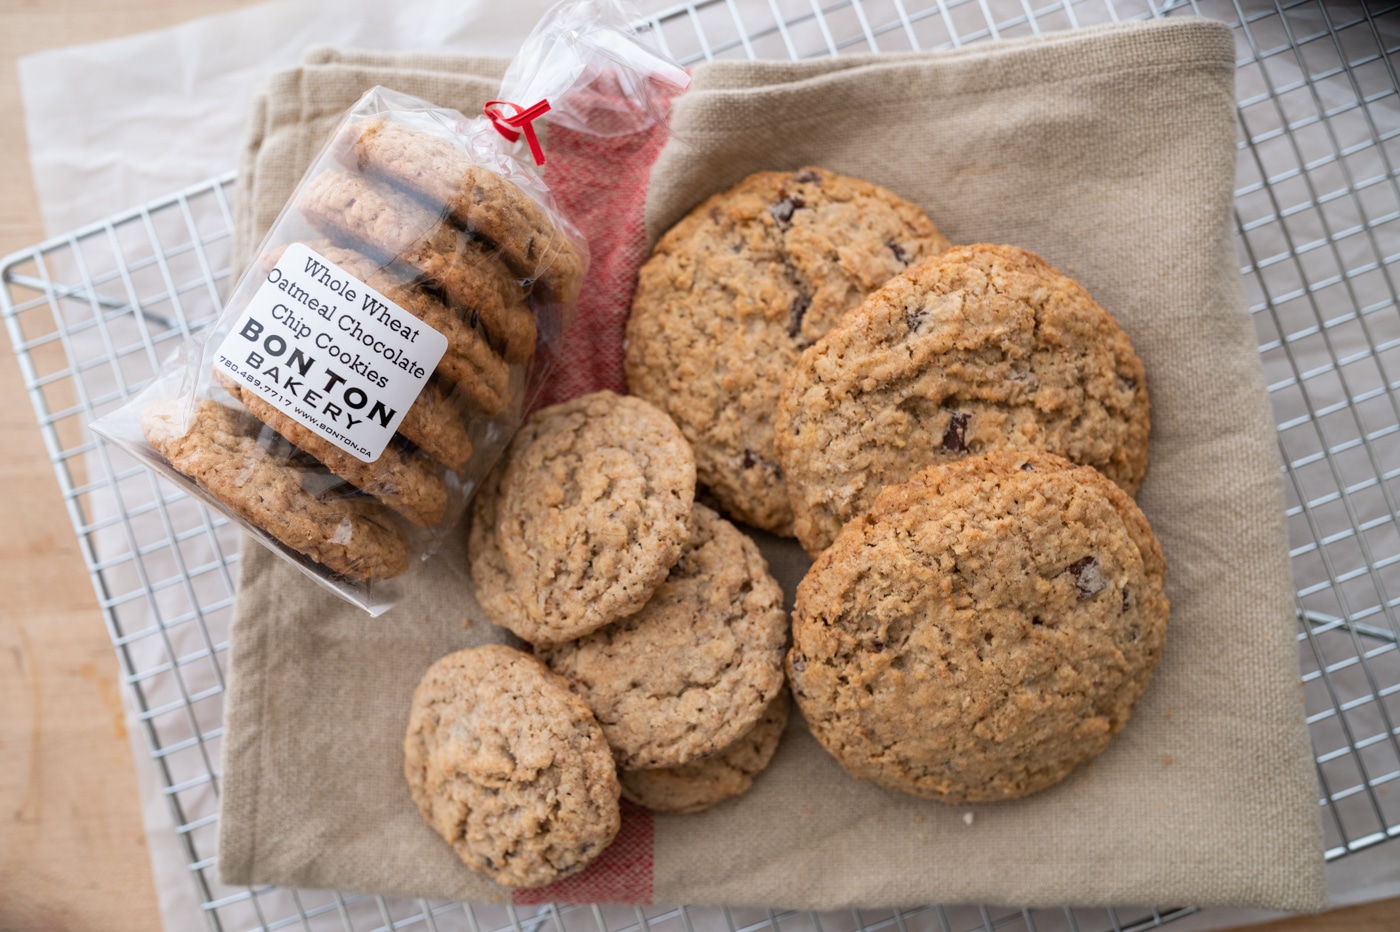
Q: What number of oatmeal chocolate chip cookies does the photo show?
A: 13